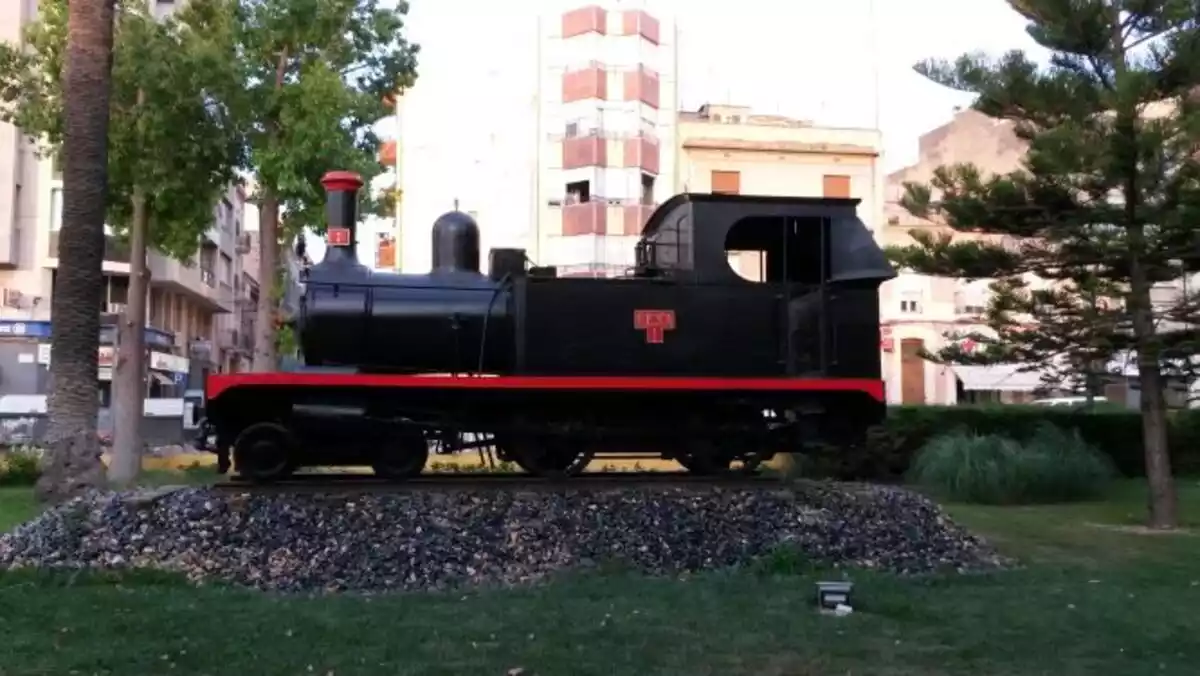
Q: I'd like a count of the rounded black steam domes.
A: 1